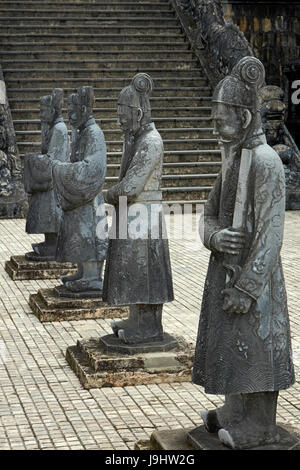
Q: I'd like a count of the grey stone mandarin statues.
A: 4